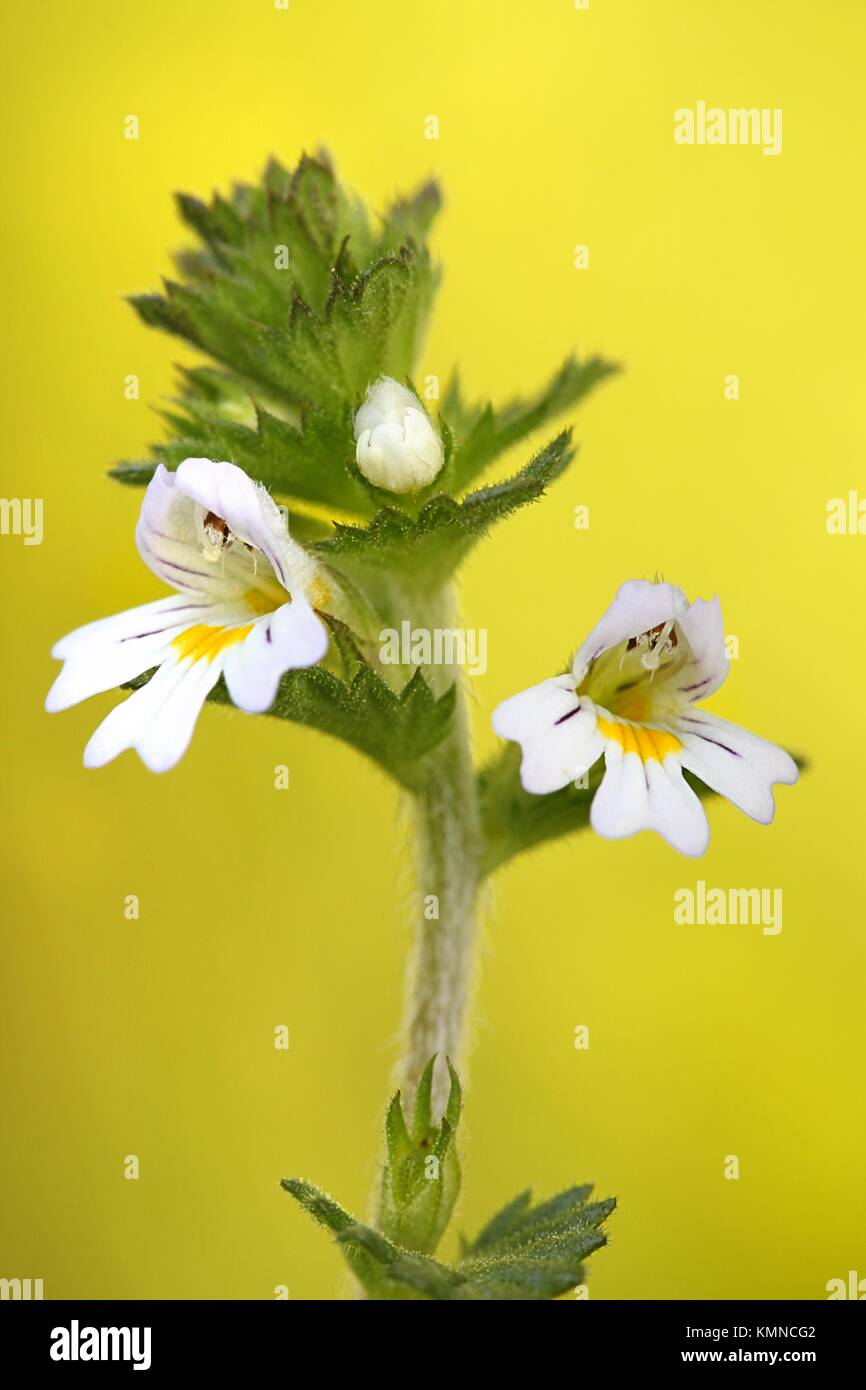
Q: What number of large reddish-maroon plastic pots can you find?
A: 0